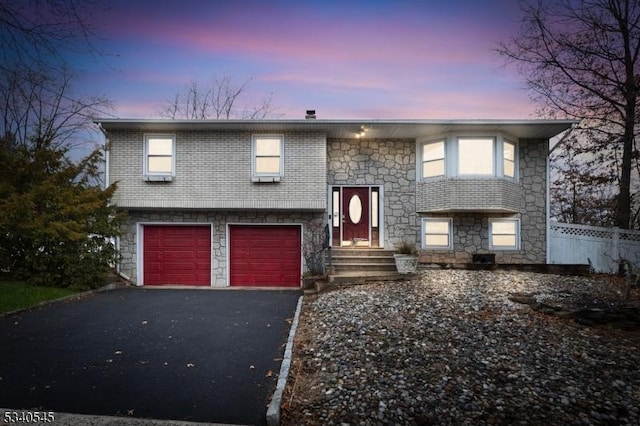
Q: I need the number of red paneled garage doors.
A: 2